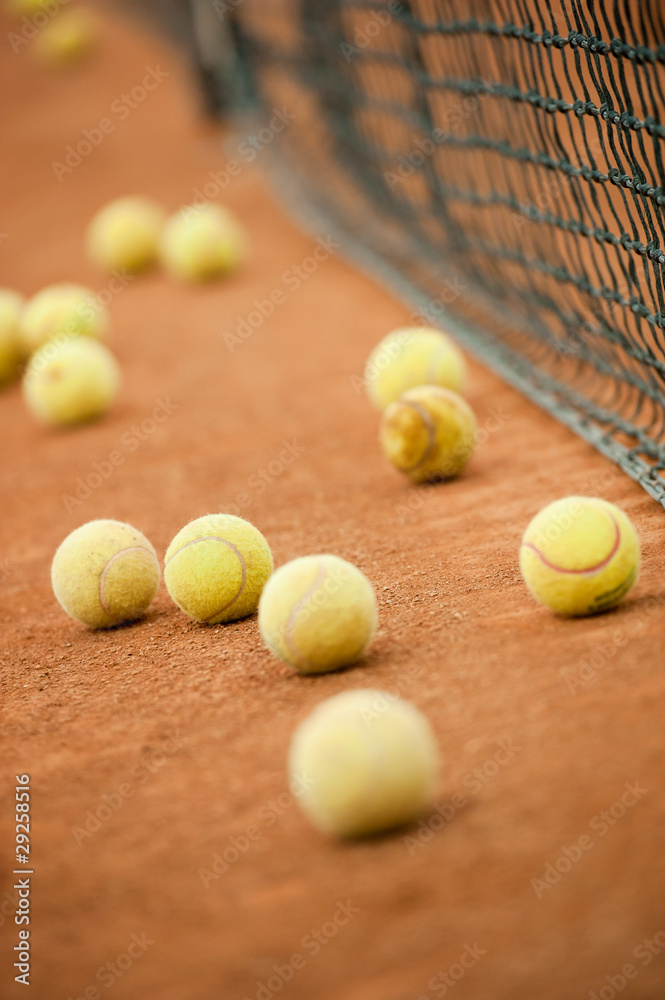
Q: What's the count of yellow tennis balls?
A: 14